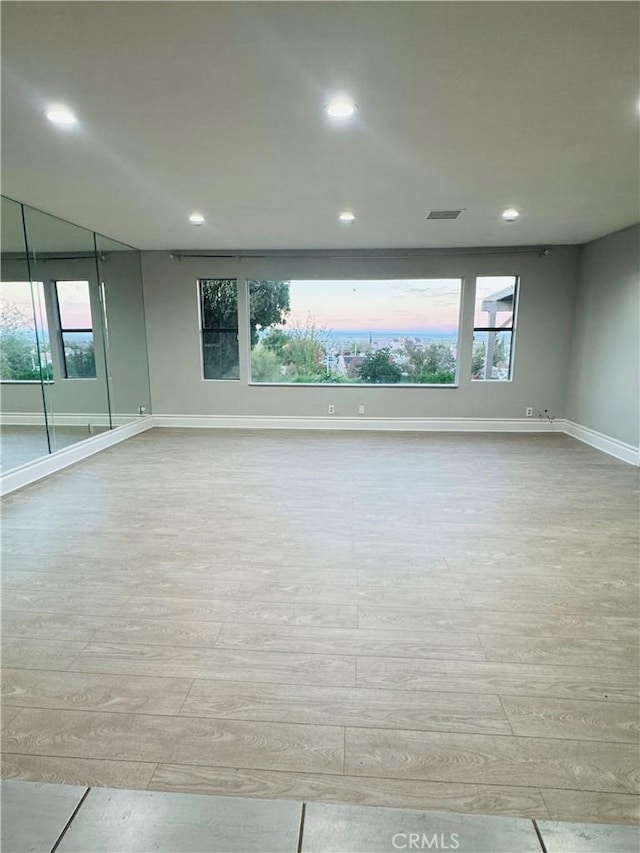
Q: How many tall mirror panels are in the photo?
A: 3